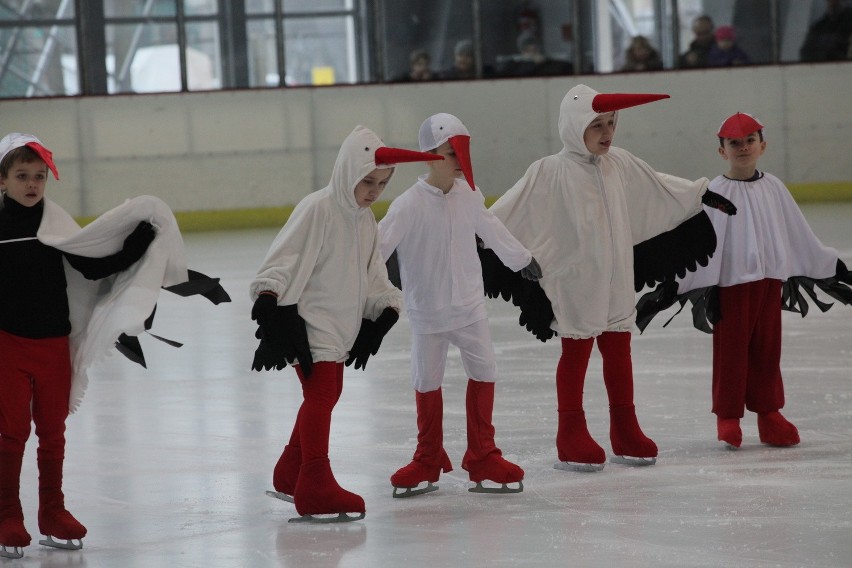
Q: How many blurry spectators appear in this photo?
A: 7